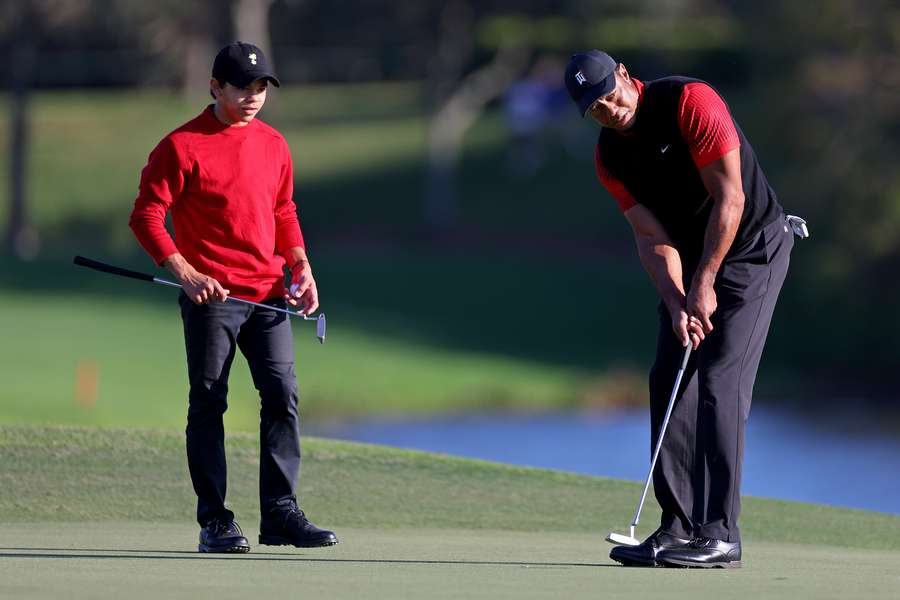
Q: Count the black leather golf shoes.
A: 4